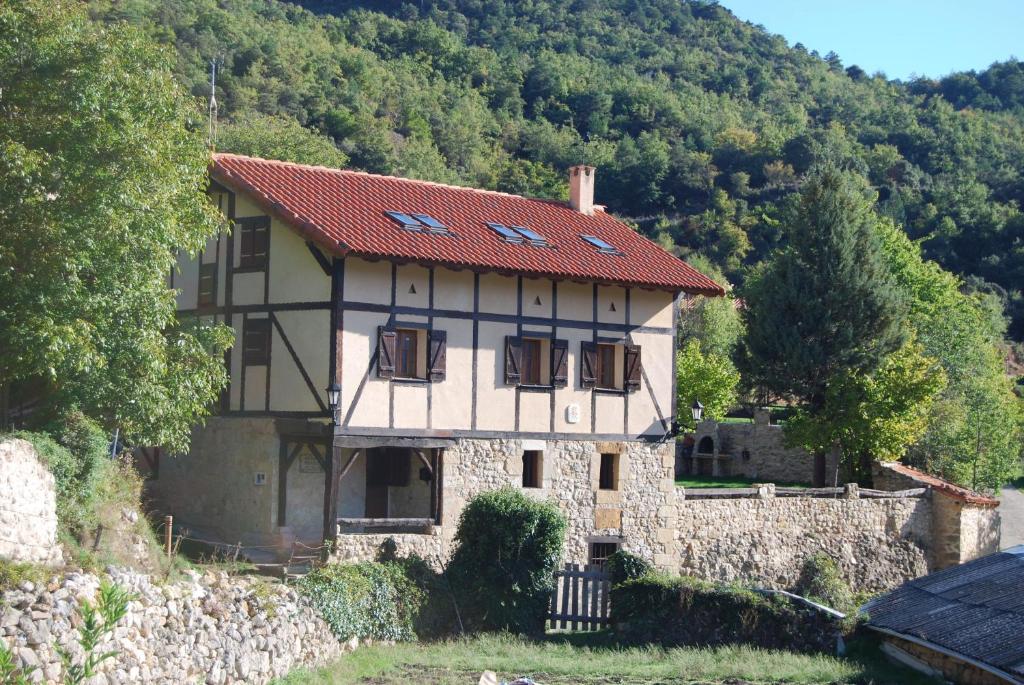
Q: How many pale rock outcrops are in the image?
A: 0